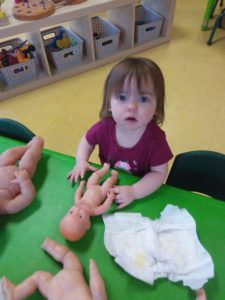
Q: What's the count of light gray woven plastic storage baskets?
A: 4